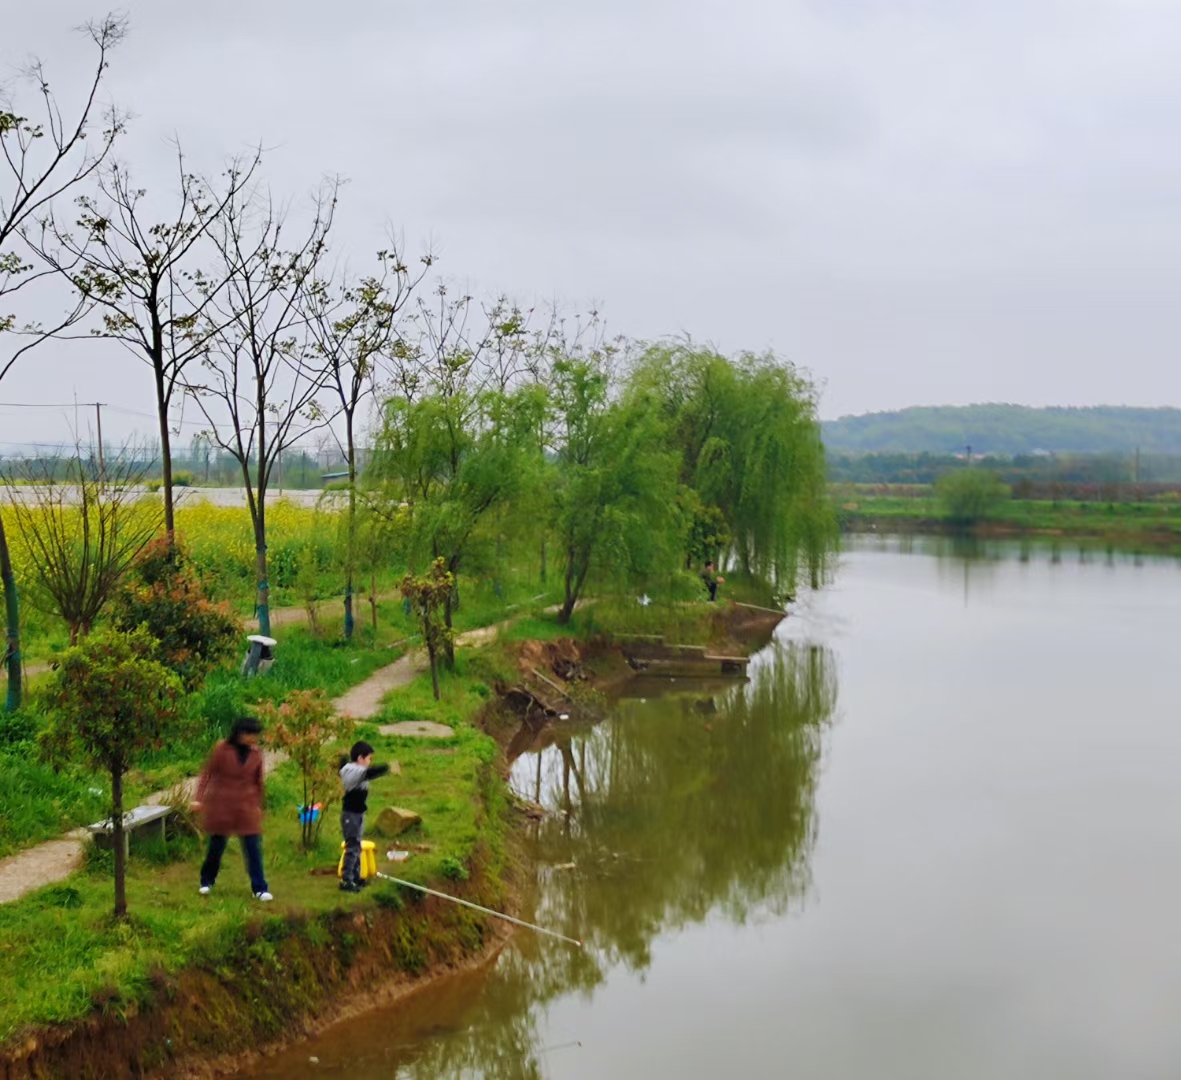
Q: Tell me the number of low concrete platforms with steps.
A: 1